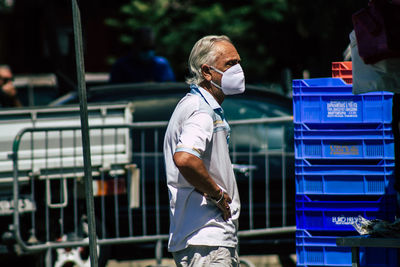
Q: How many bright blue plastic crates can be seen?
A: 5